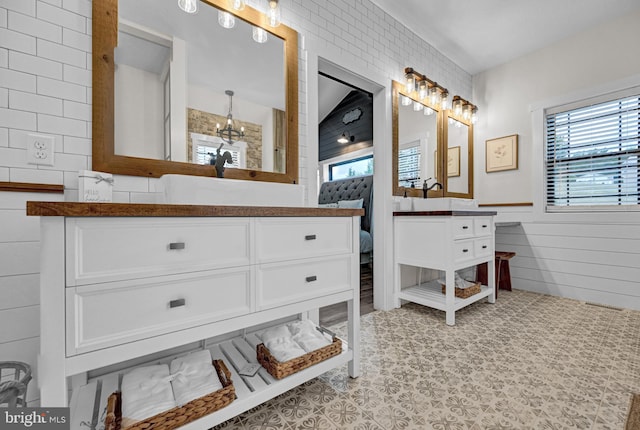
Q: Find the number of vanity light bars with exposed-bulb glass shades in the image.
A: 3